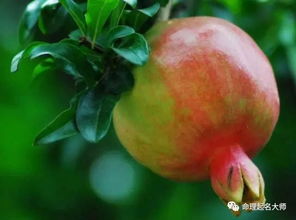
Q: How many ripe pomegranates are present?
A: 1